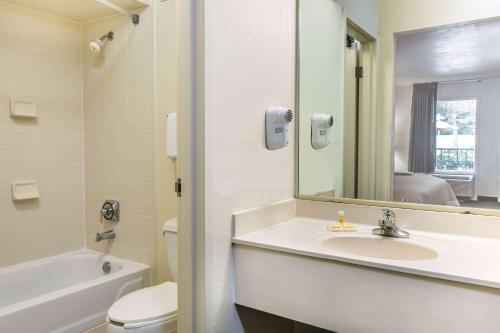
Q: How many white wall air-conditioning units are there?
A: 1